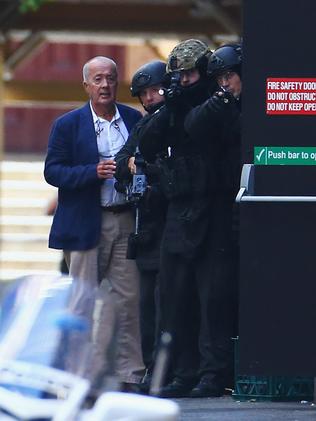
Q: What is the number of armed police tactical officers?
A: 3